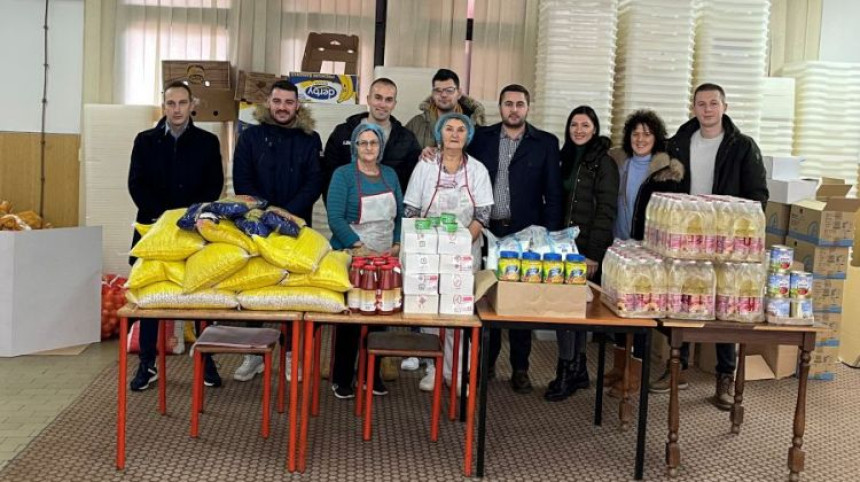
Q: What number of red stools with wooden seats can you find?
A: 2